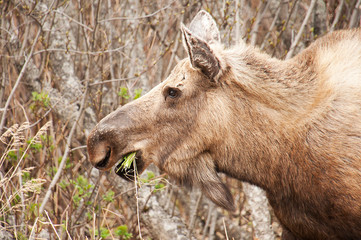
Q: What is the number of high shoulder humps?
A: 1